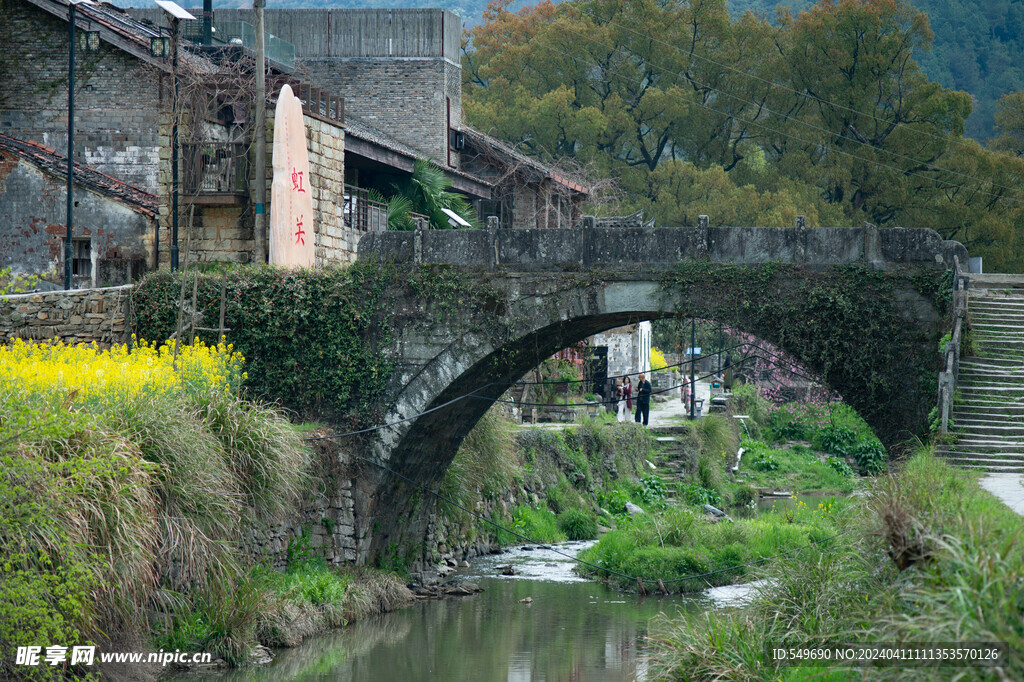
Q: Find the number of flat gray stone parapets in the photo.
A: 7